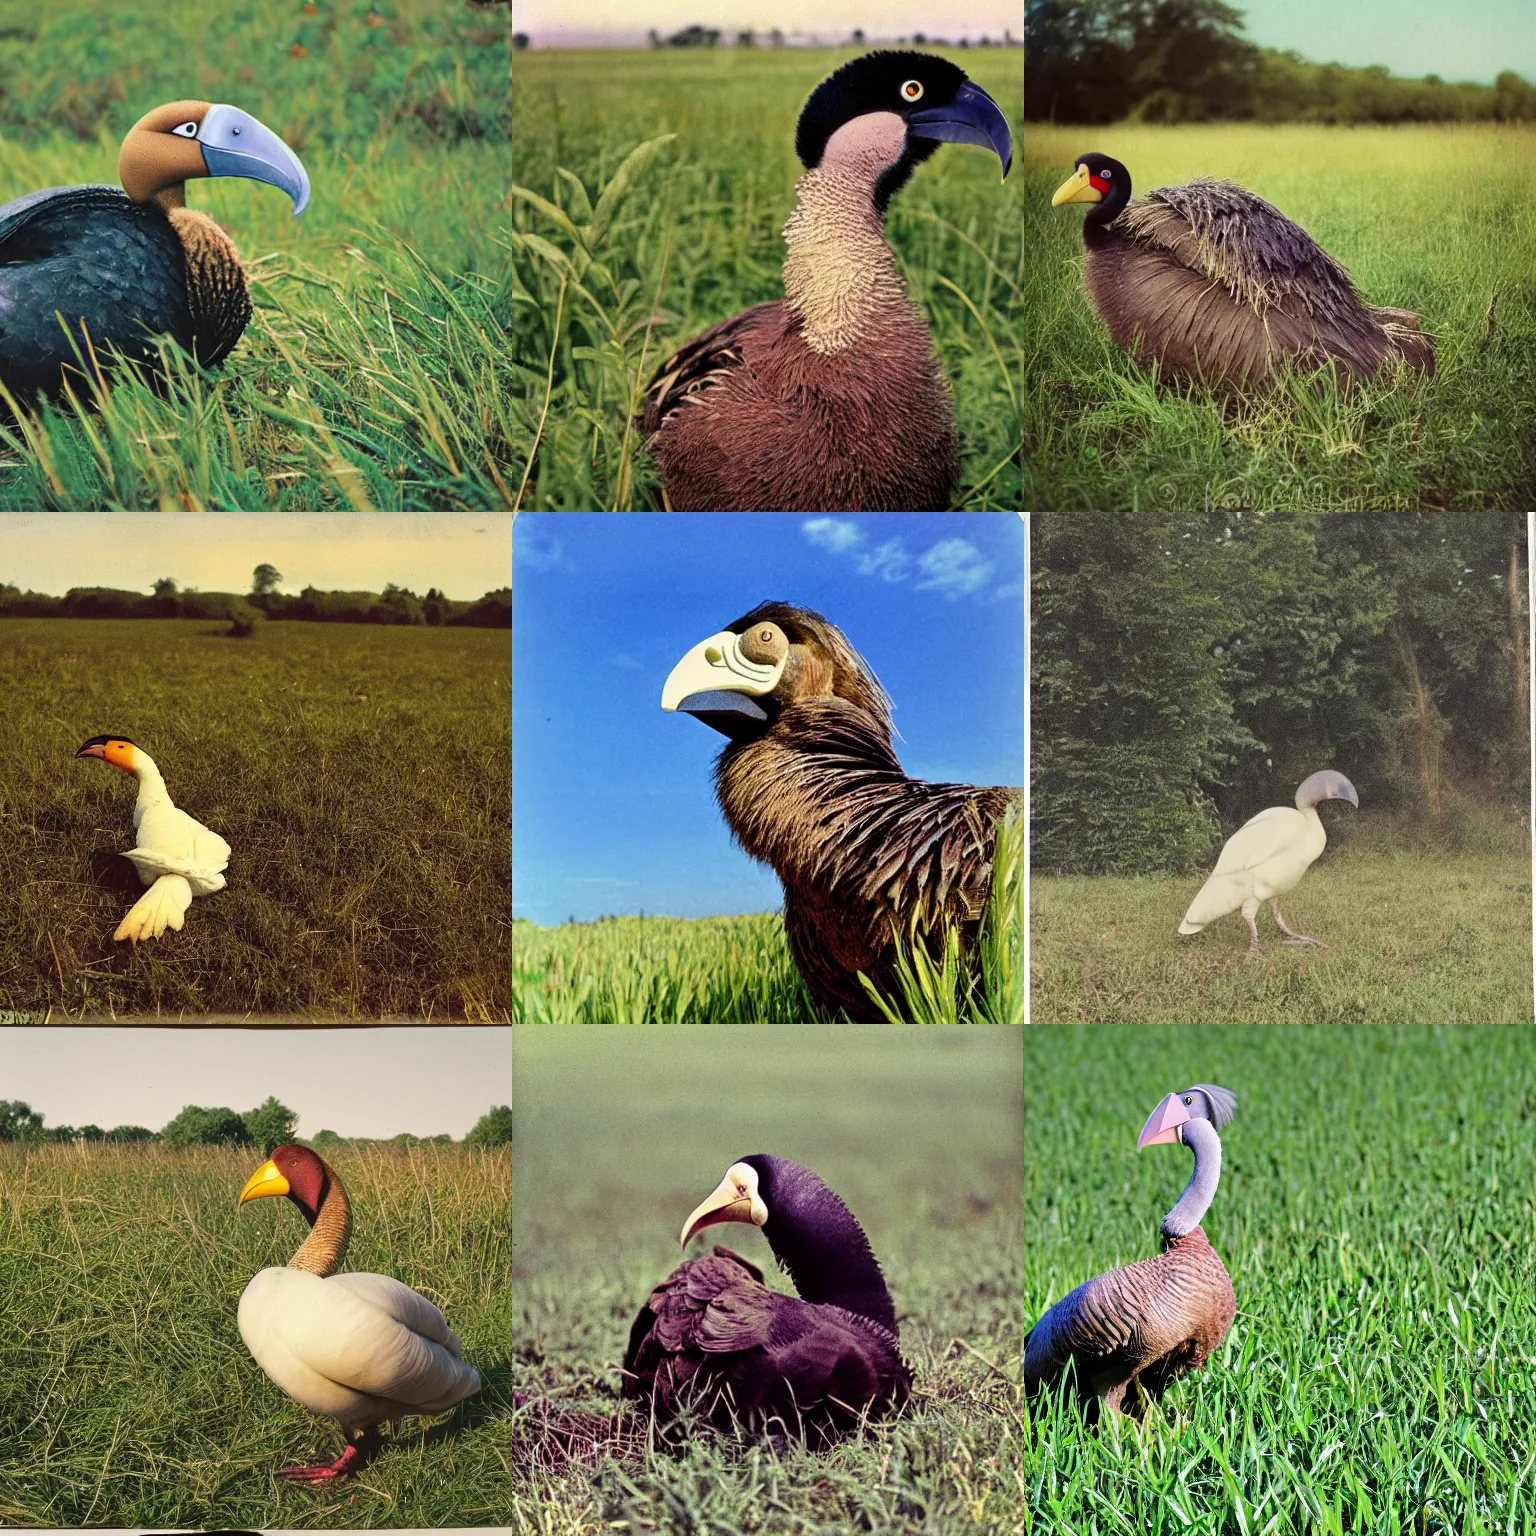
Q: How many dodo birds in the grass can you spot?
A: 9